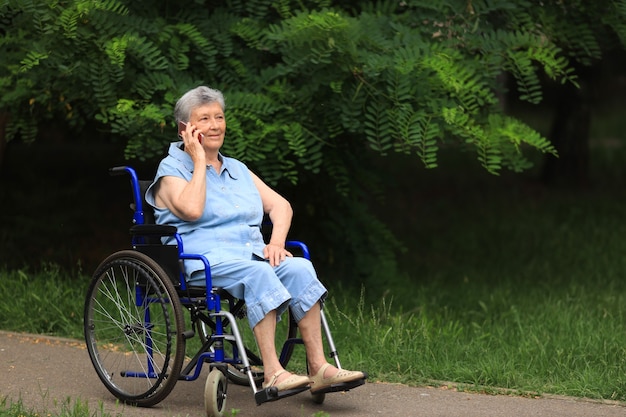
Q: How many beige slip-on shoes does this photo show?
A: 2